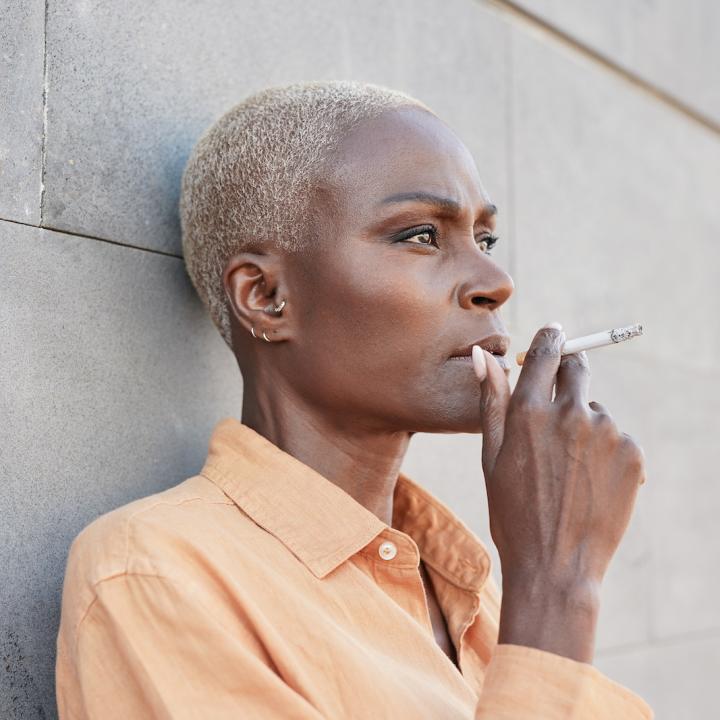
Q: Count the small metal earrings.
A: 3